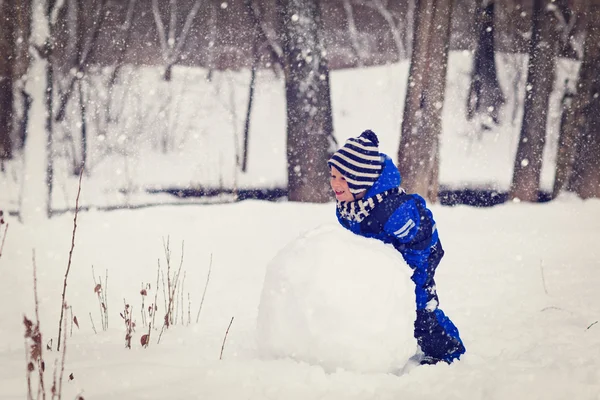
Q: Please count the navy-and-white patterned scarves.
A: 1